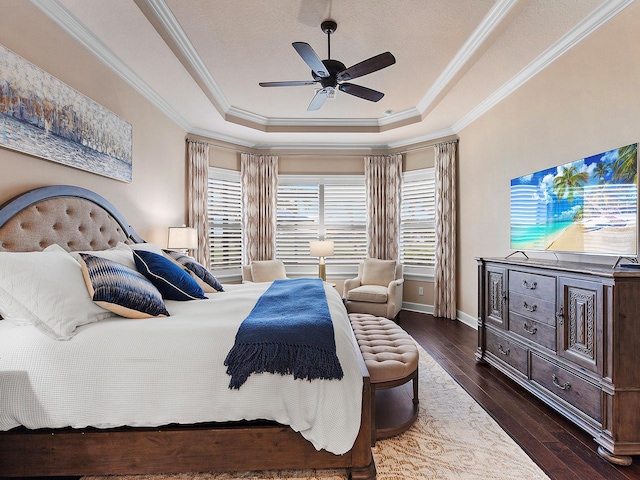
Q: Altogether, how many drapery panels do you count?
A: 4